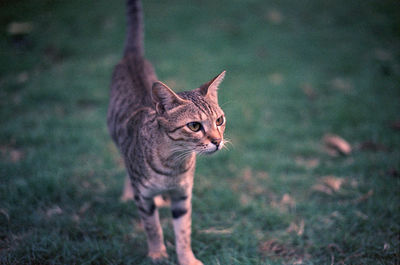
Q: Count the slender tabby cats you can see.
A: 1